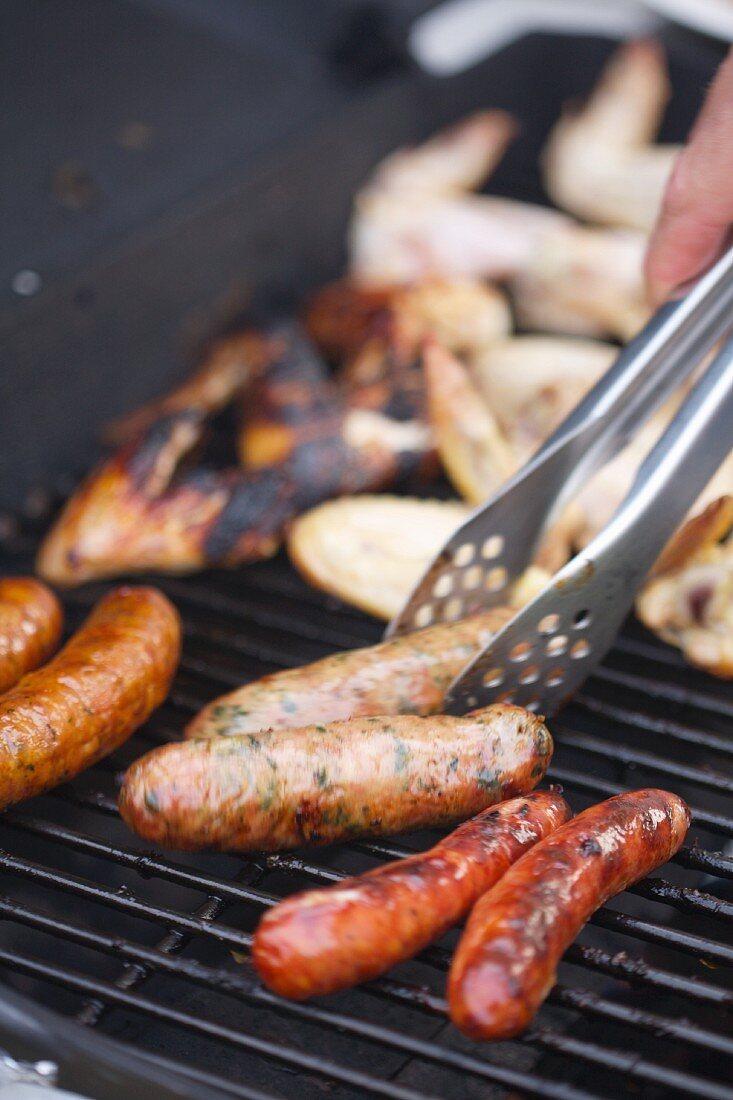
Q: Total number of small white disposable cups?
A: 0